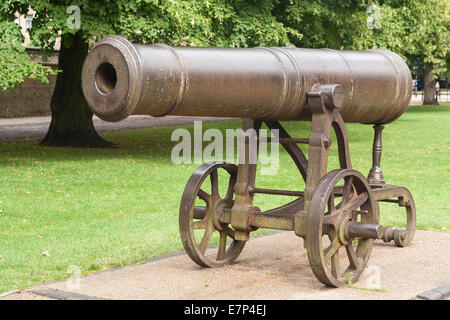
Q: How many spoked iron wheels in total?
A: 2